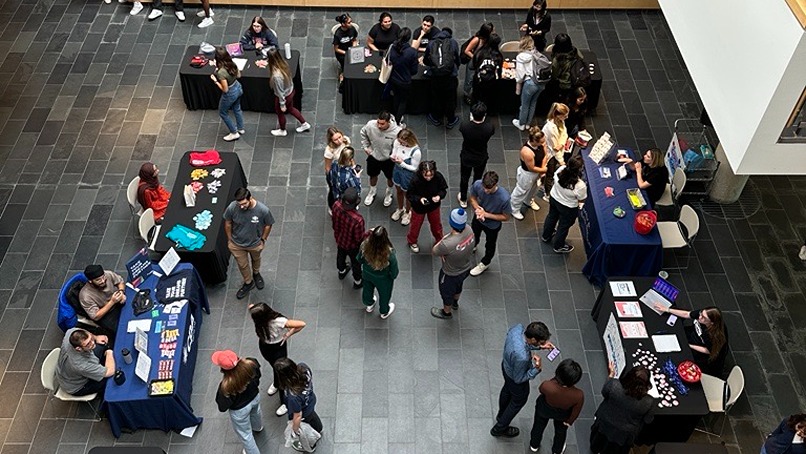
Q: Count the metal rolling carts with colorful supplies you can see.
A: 1